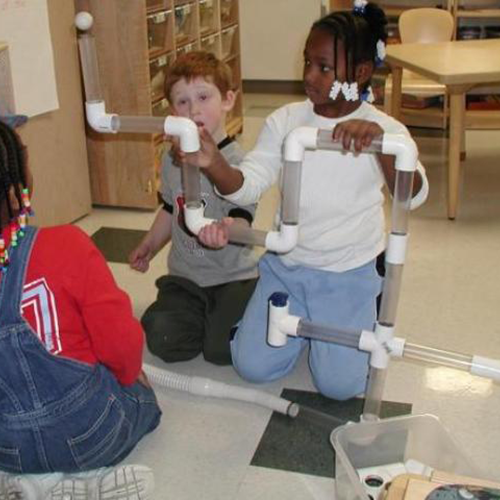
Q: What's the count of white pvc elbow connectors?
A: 6